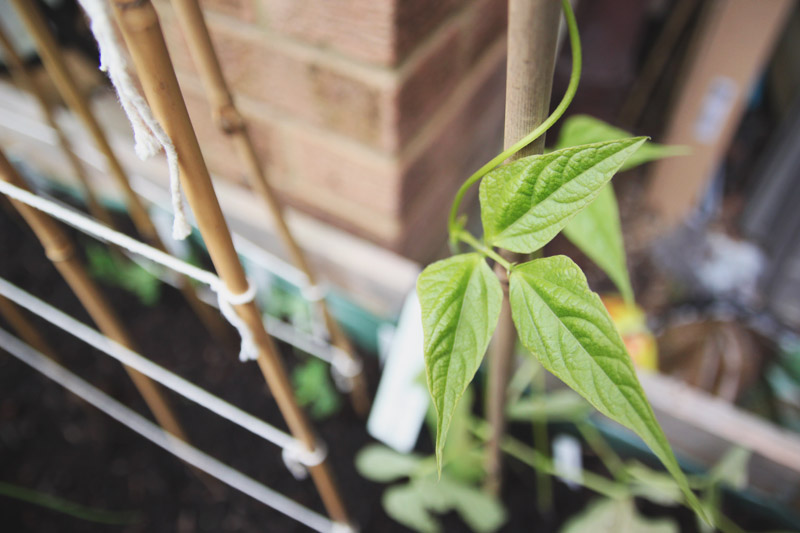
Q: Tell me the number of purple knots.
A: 0